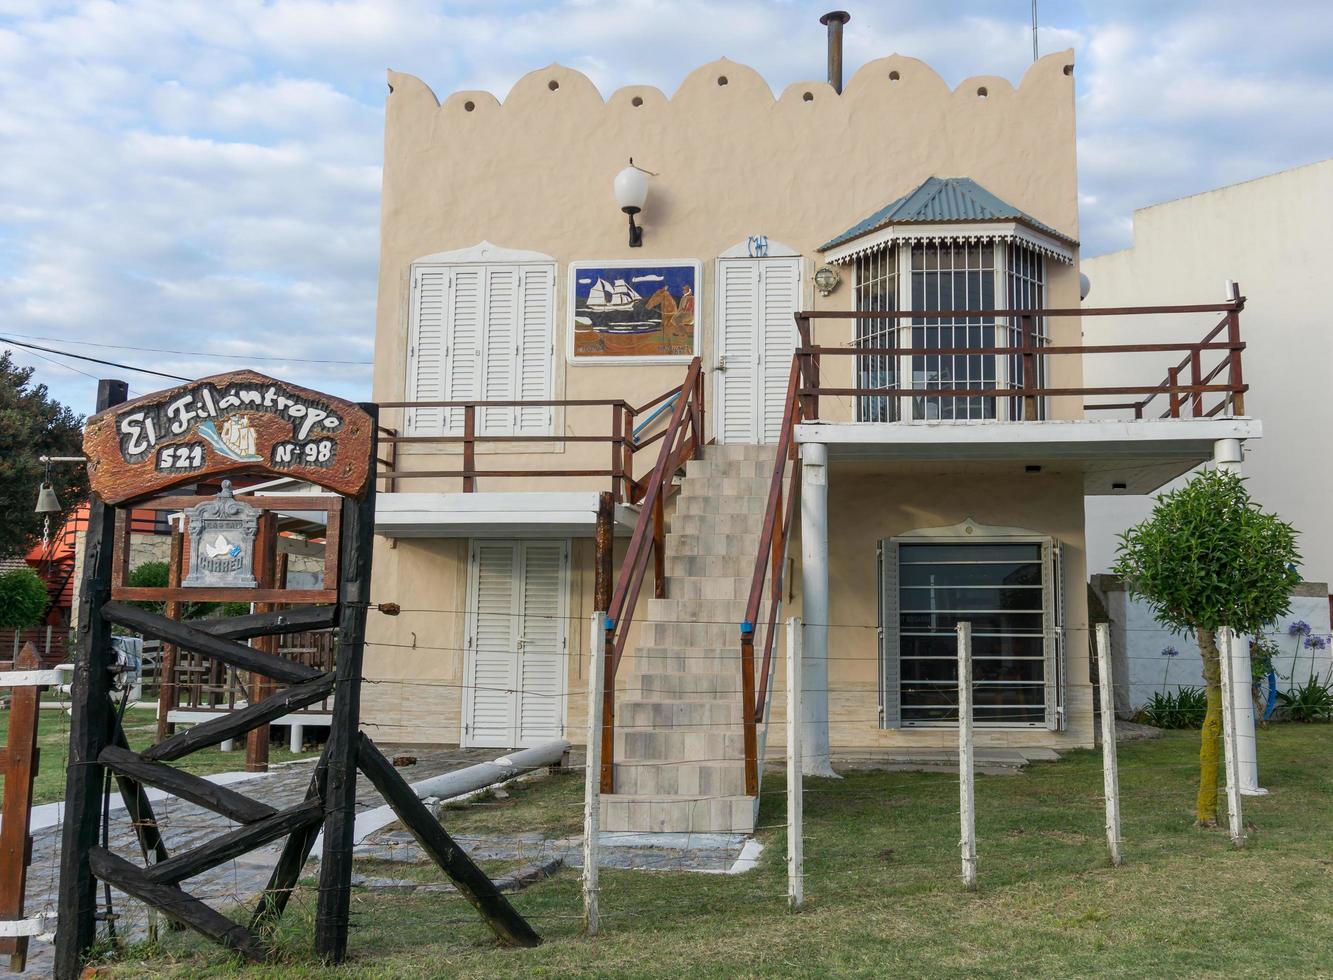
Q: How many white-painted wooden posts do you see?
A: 5